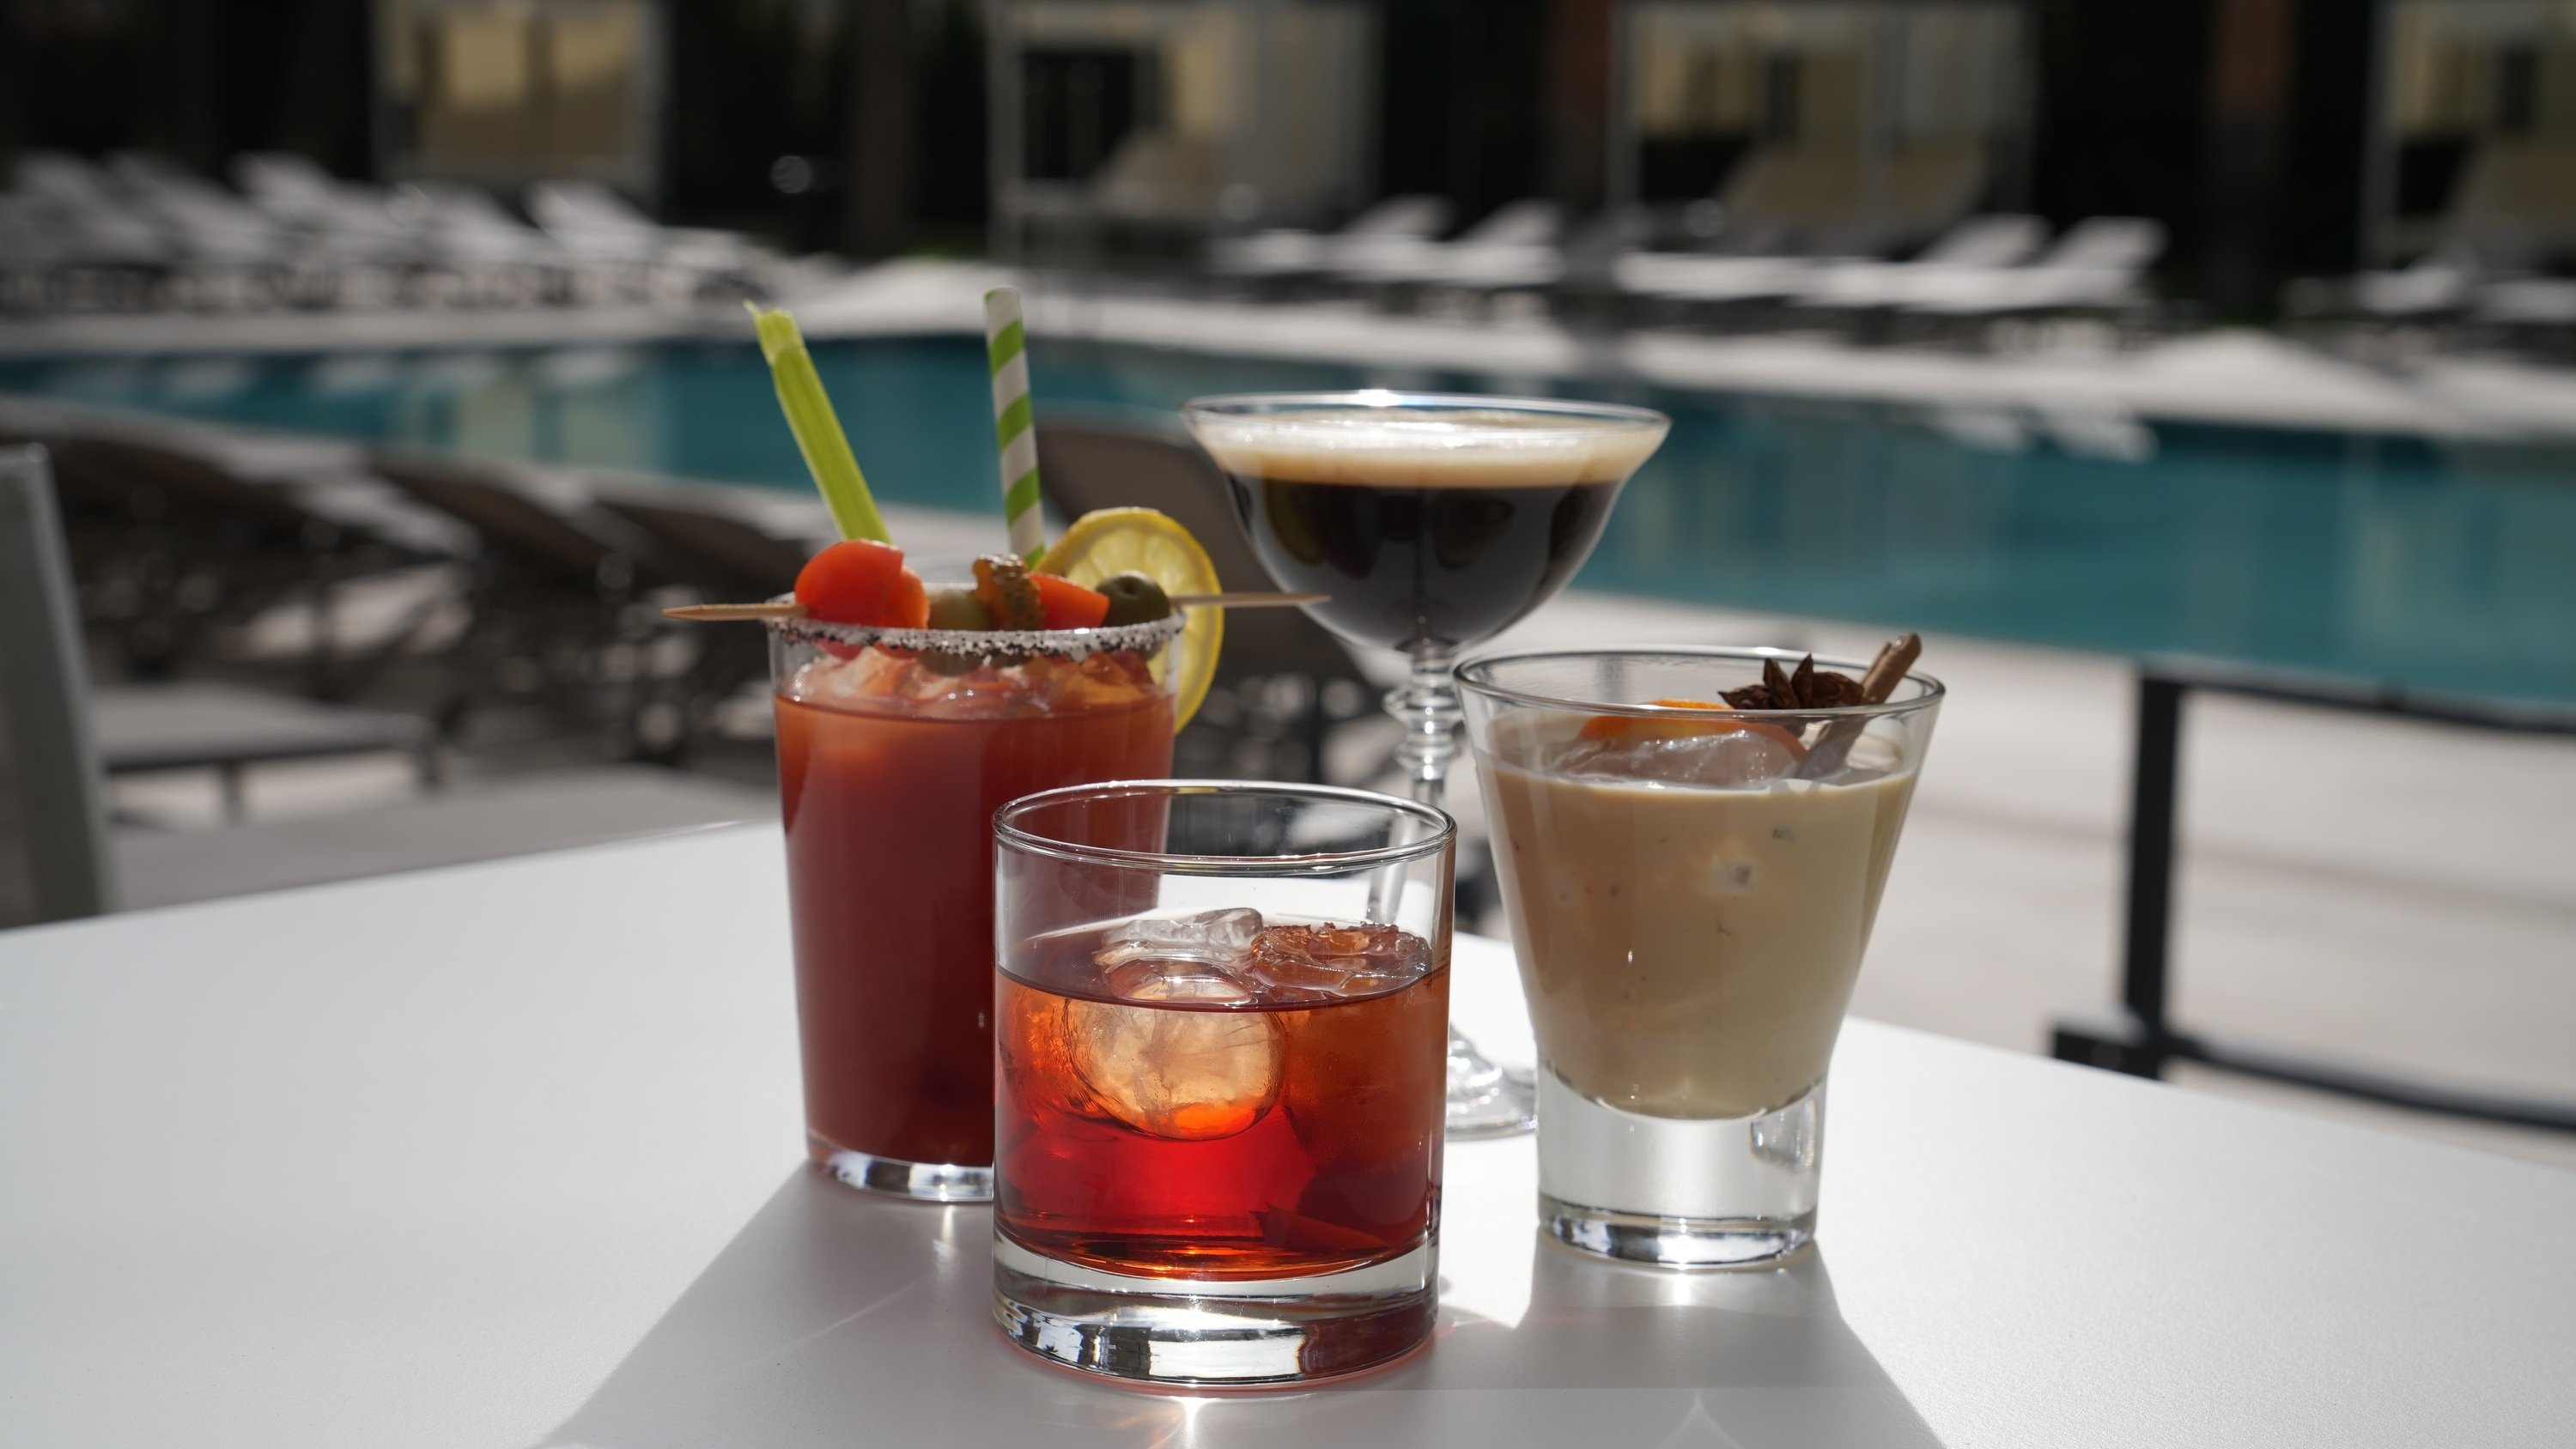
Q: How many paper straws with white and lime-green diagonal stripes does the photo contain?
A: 1